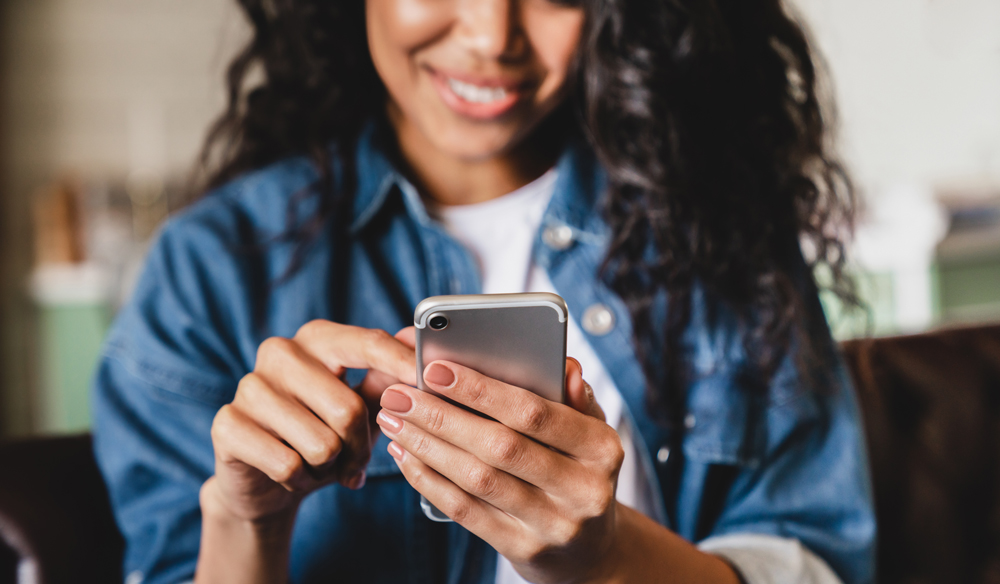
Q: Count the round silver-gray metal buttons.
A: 4